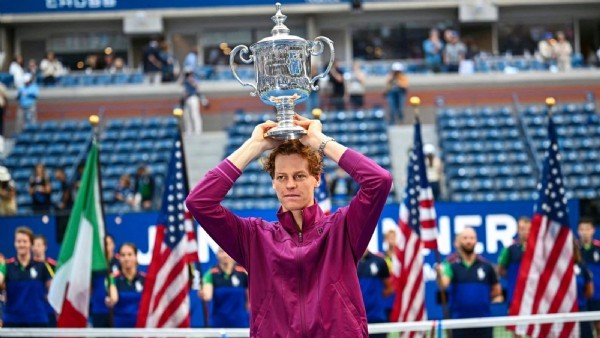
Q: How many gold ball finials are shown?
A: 5